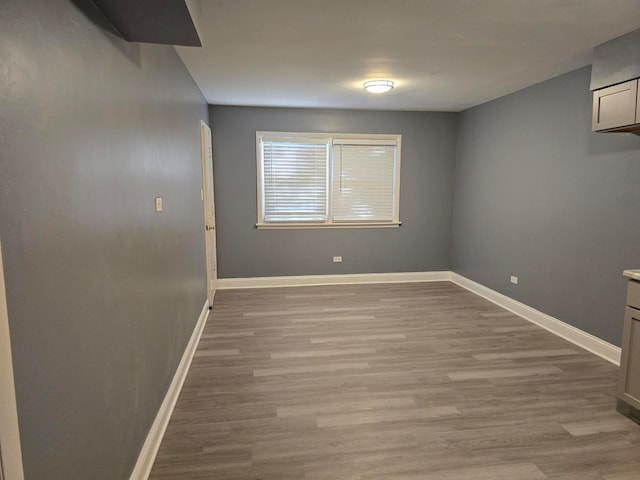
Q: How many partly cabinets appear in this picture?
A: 2